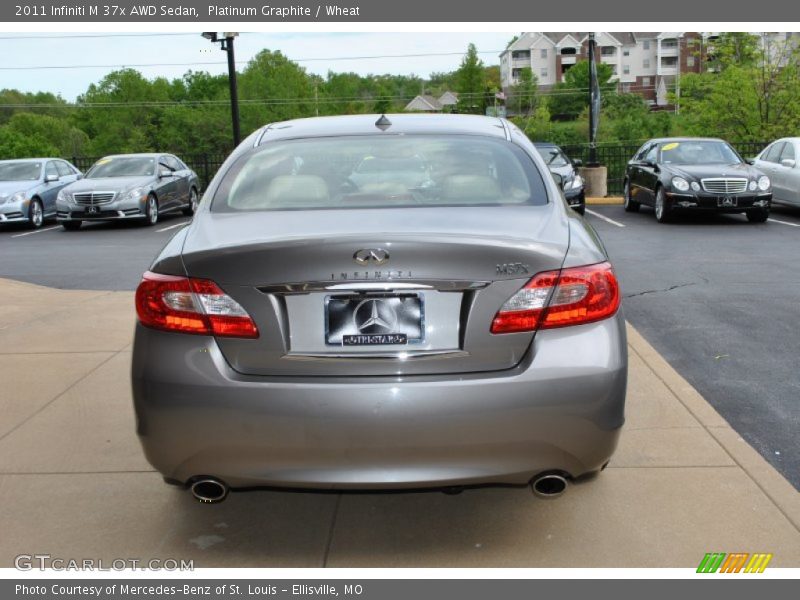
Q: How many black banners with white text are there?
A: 2